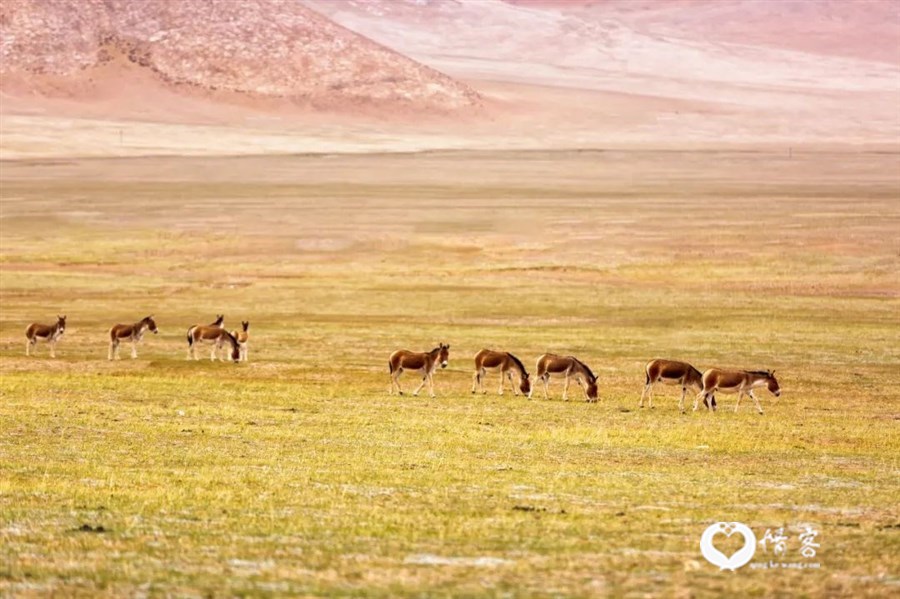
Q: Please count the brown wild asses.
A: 10